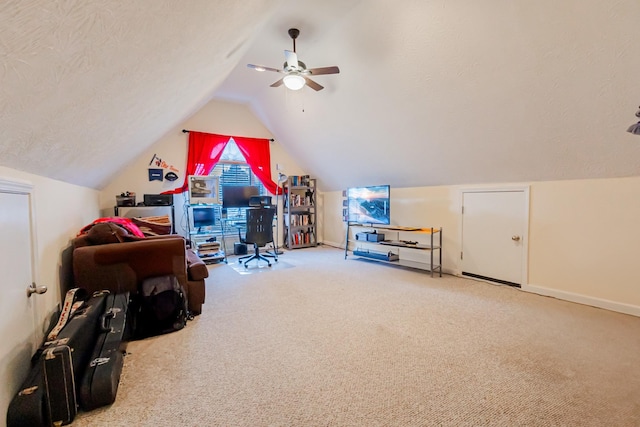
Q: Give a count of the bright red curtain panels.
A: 2